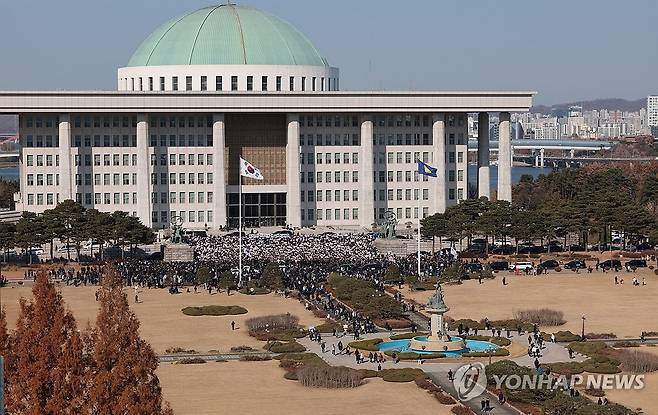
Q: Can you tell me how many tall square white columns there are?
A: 8